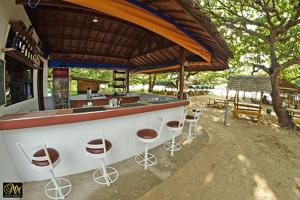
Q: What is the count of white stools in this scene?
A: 6